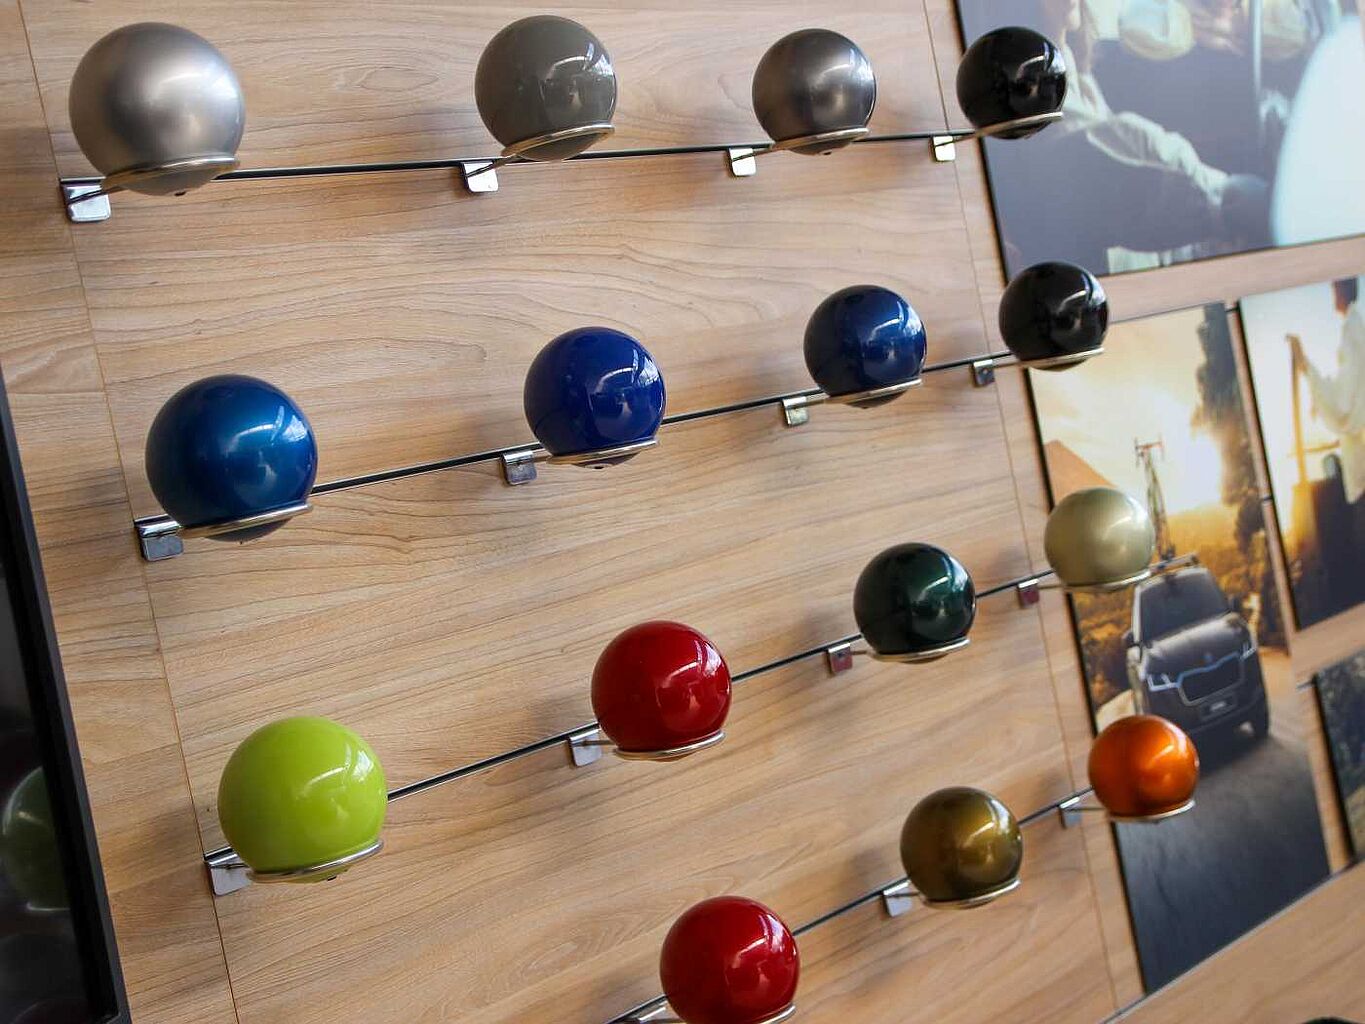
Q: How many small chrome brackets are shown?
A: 15